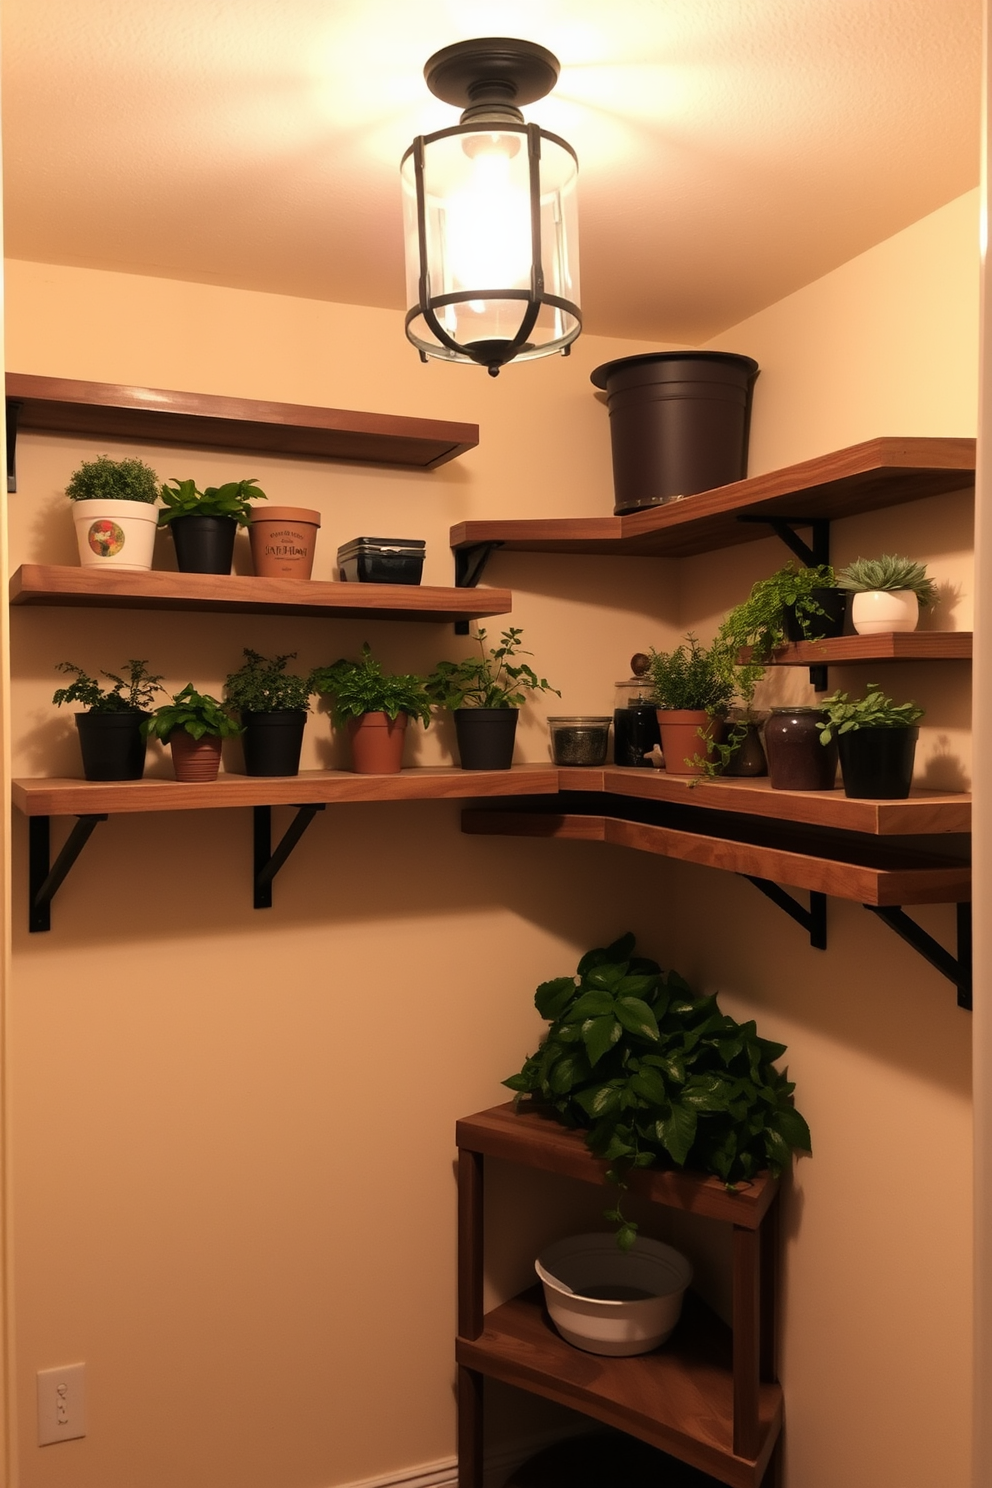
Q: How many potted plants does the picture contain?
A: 12